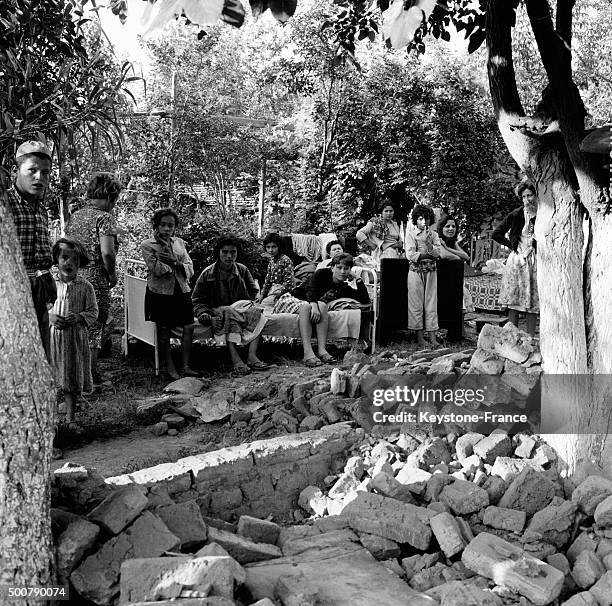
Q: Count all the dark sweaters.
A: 2